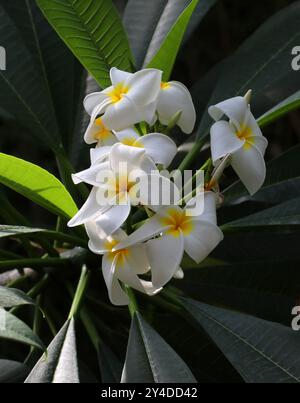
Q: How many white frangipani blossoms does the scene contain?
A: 8